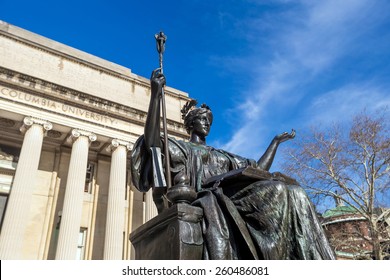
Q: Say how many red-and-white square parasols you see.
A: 0